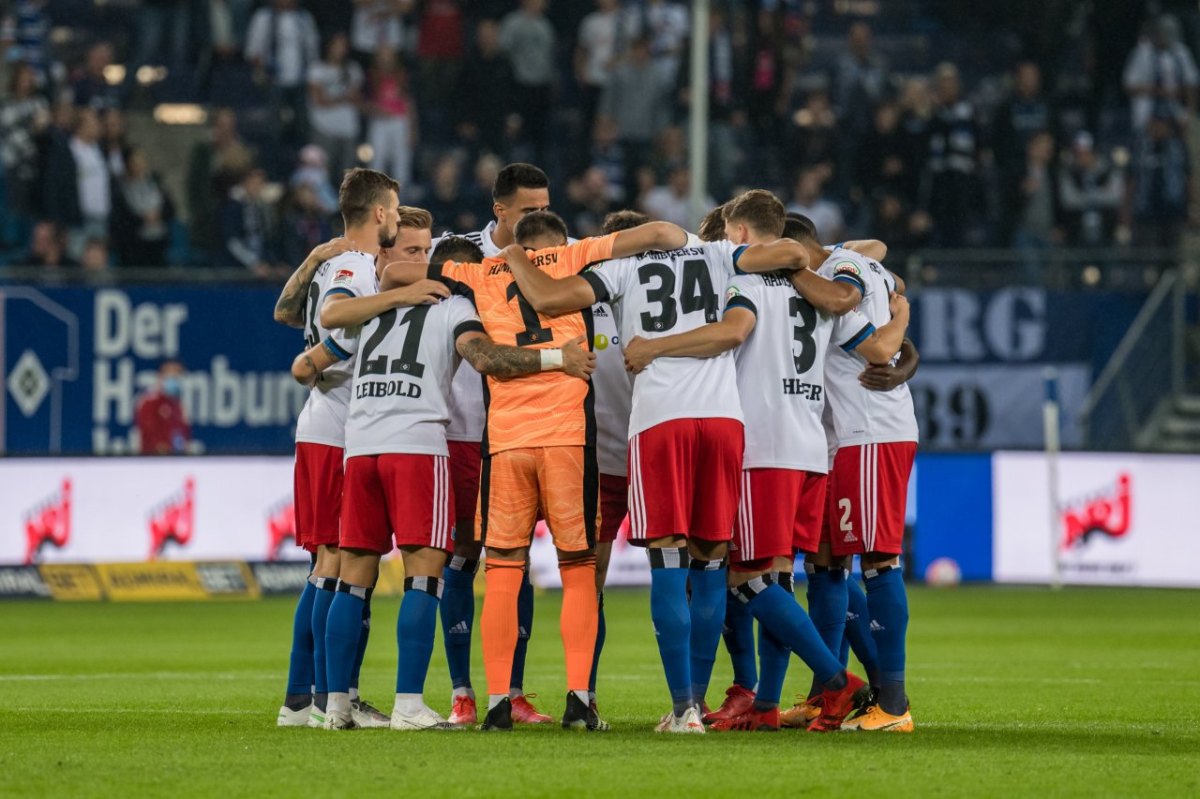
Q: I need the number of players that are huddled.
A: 11